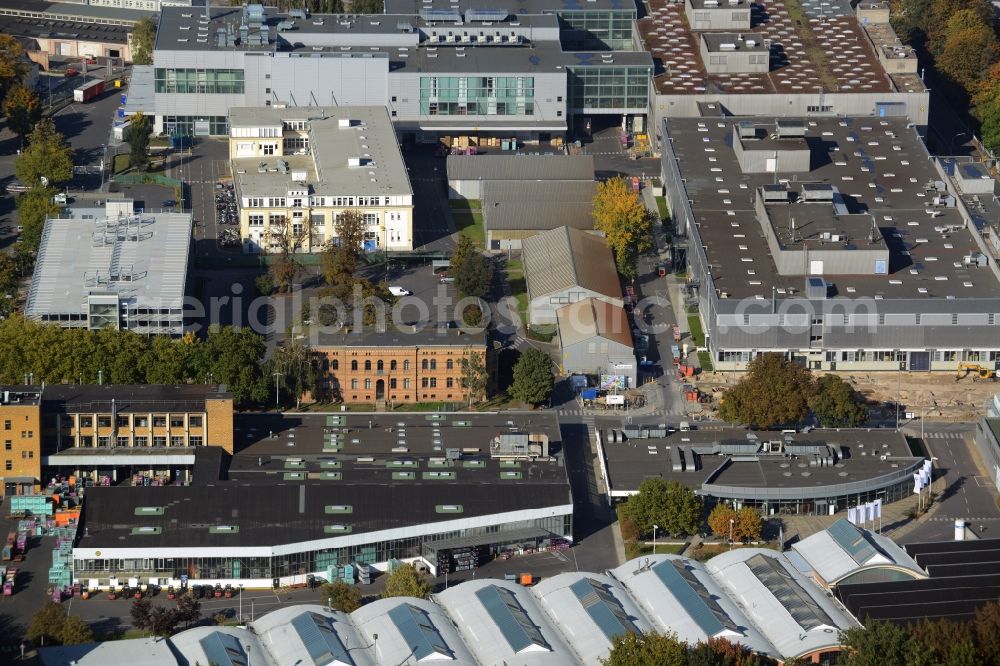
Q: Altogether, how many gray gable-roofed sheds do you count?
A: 4